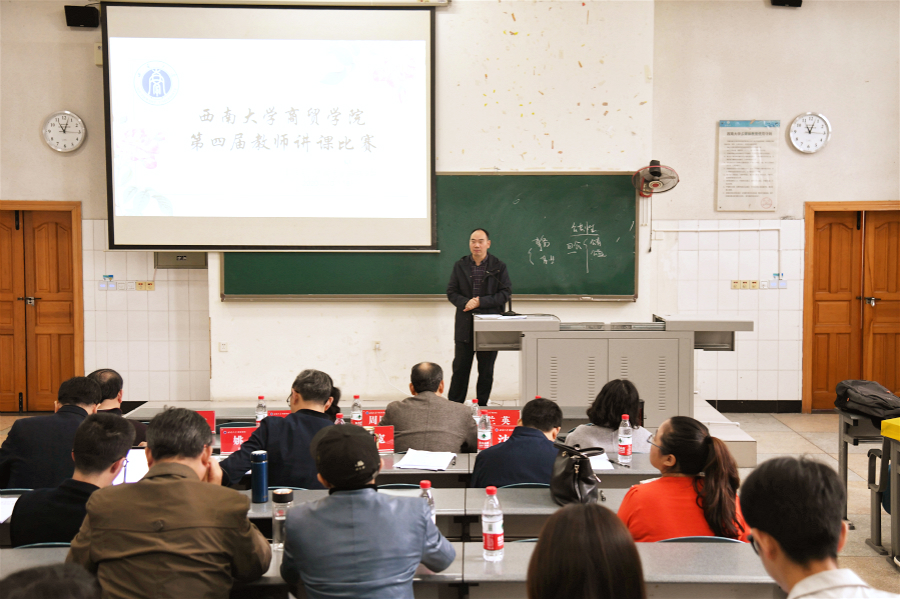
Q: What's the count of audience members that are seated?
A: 14